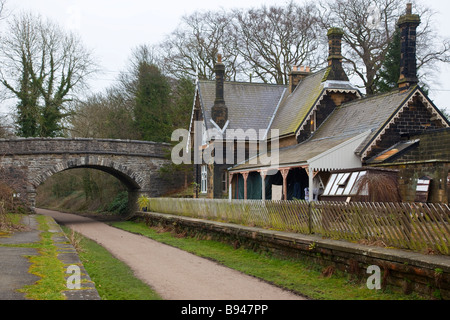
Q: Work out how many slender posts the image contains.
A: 5